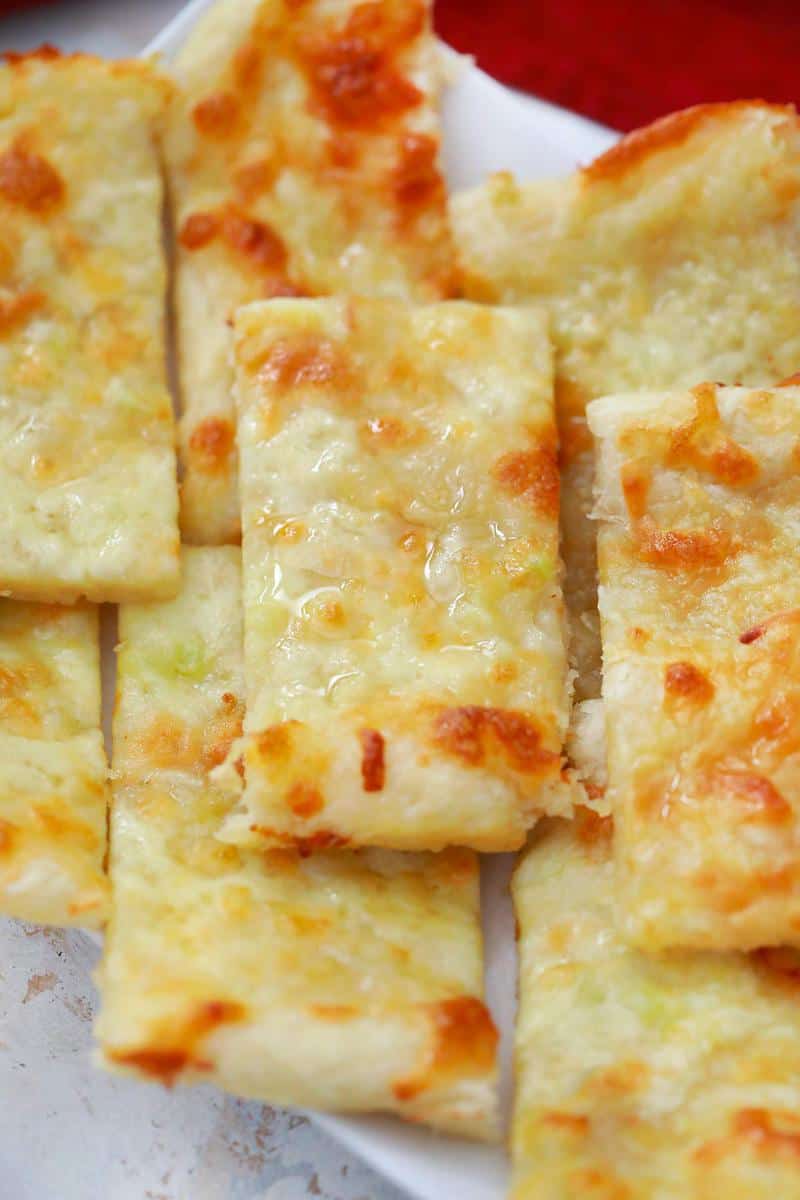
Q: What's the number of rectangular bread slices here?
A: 8